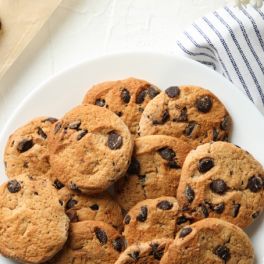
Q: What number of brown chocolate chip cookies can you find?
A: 12